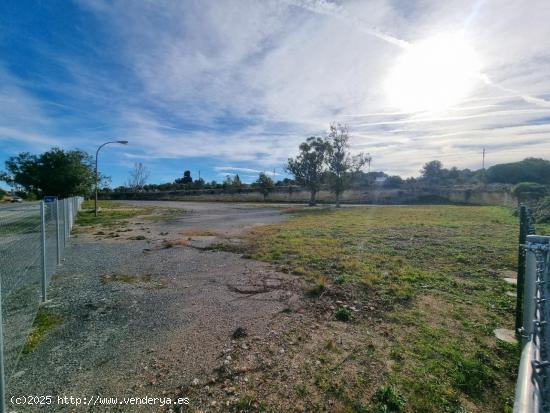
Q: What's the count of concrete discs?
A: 3